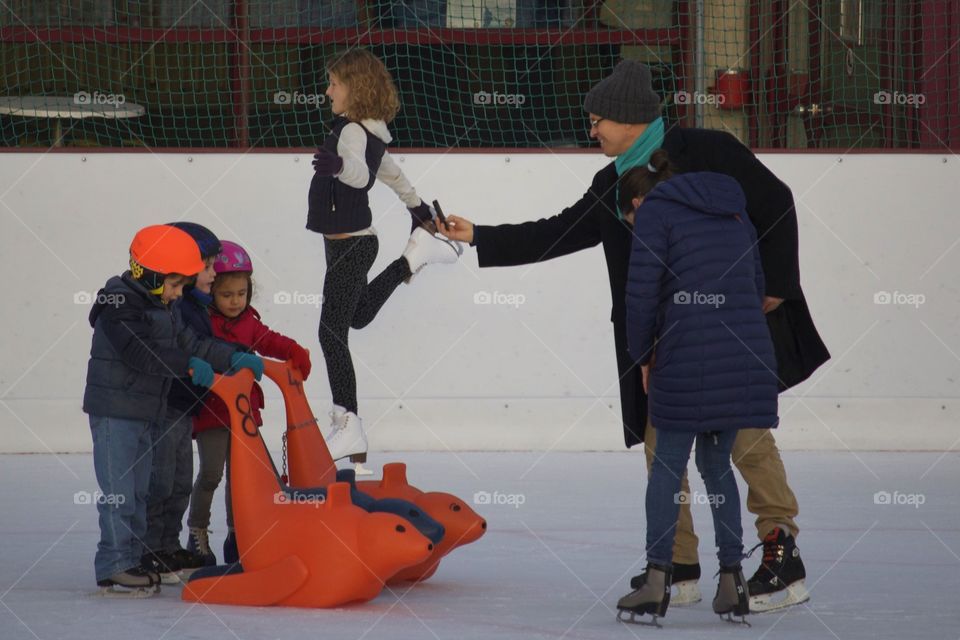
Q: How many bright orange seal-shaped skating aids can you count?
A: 2